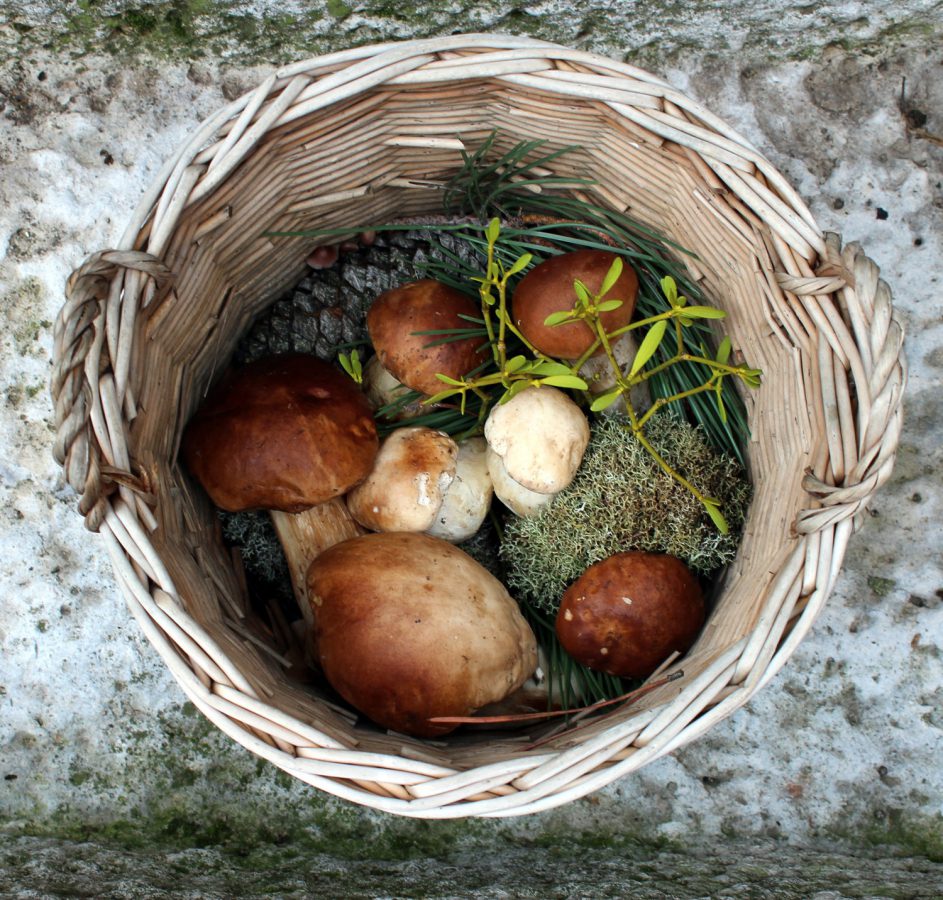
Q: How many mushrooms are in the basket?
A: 7